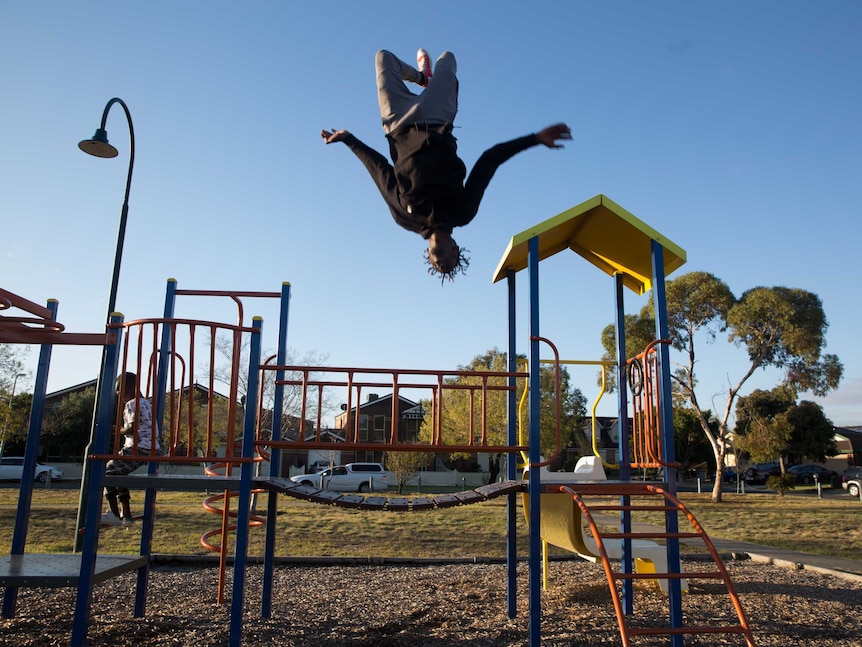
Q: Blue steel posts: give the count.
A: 9